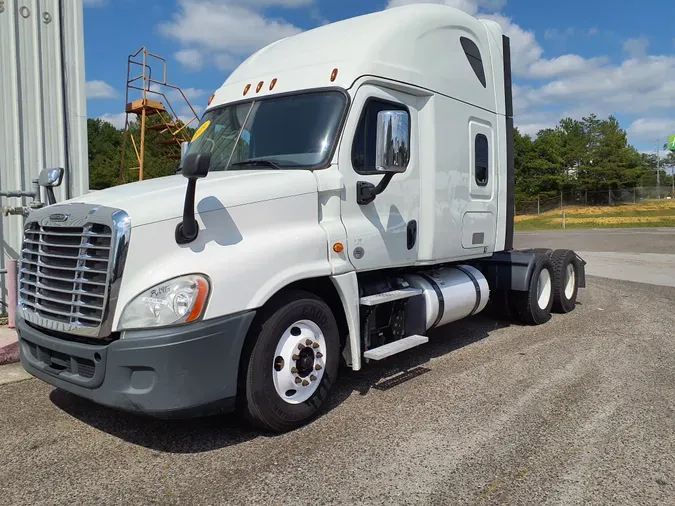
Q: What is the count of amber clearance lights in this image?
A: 5